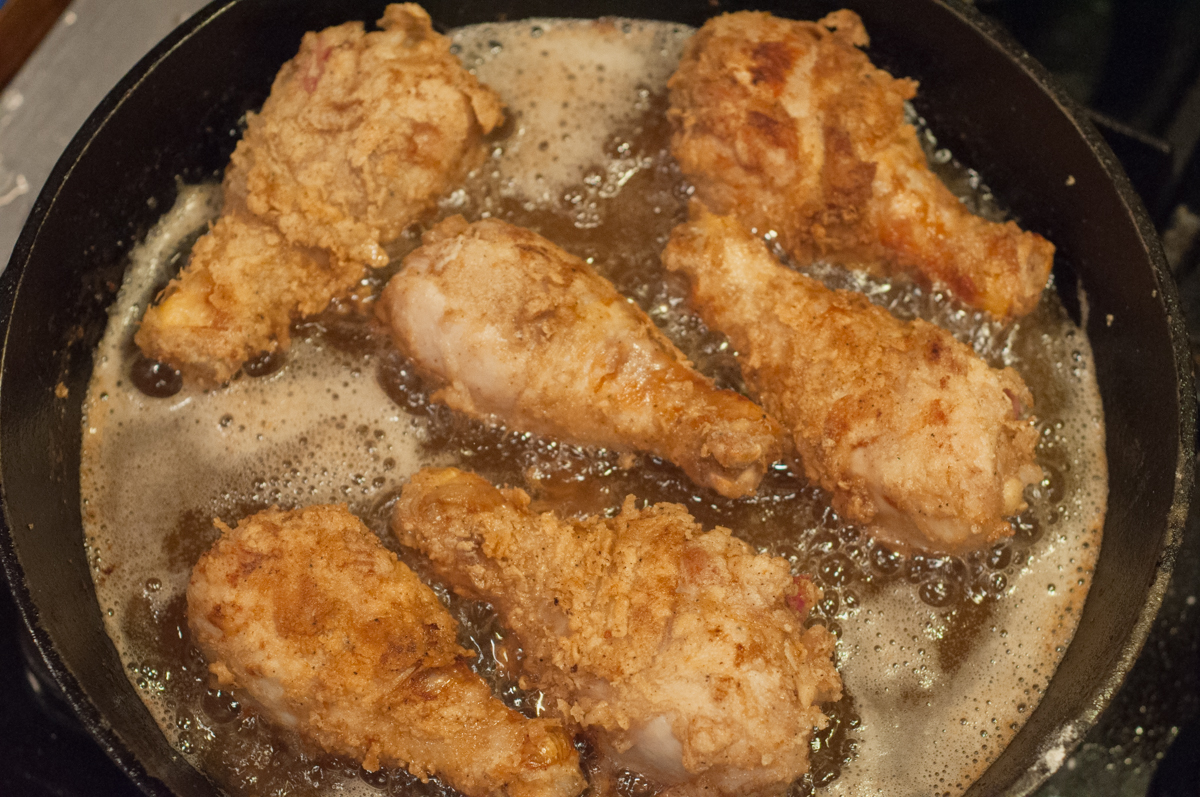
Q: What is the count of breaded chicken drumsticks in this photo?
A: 6